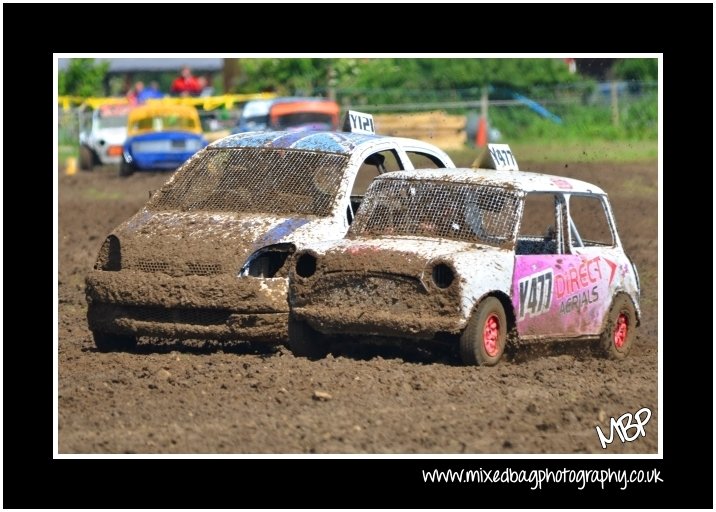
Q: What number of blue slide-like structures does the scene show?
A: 1